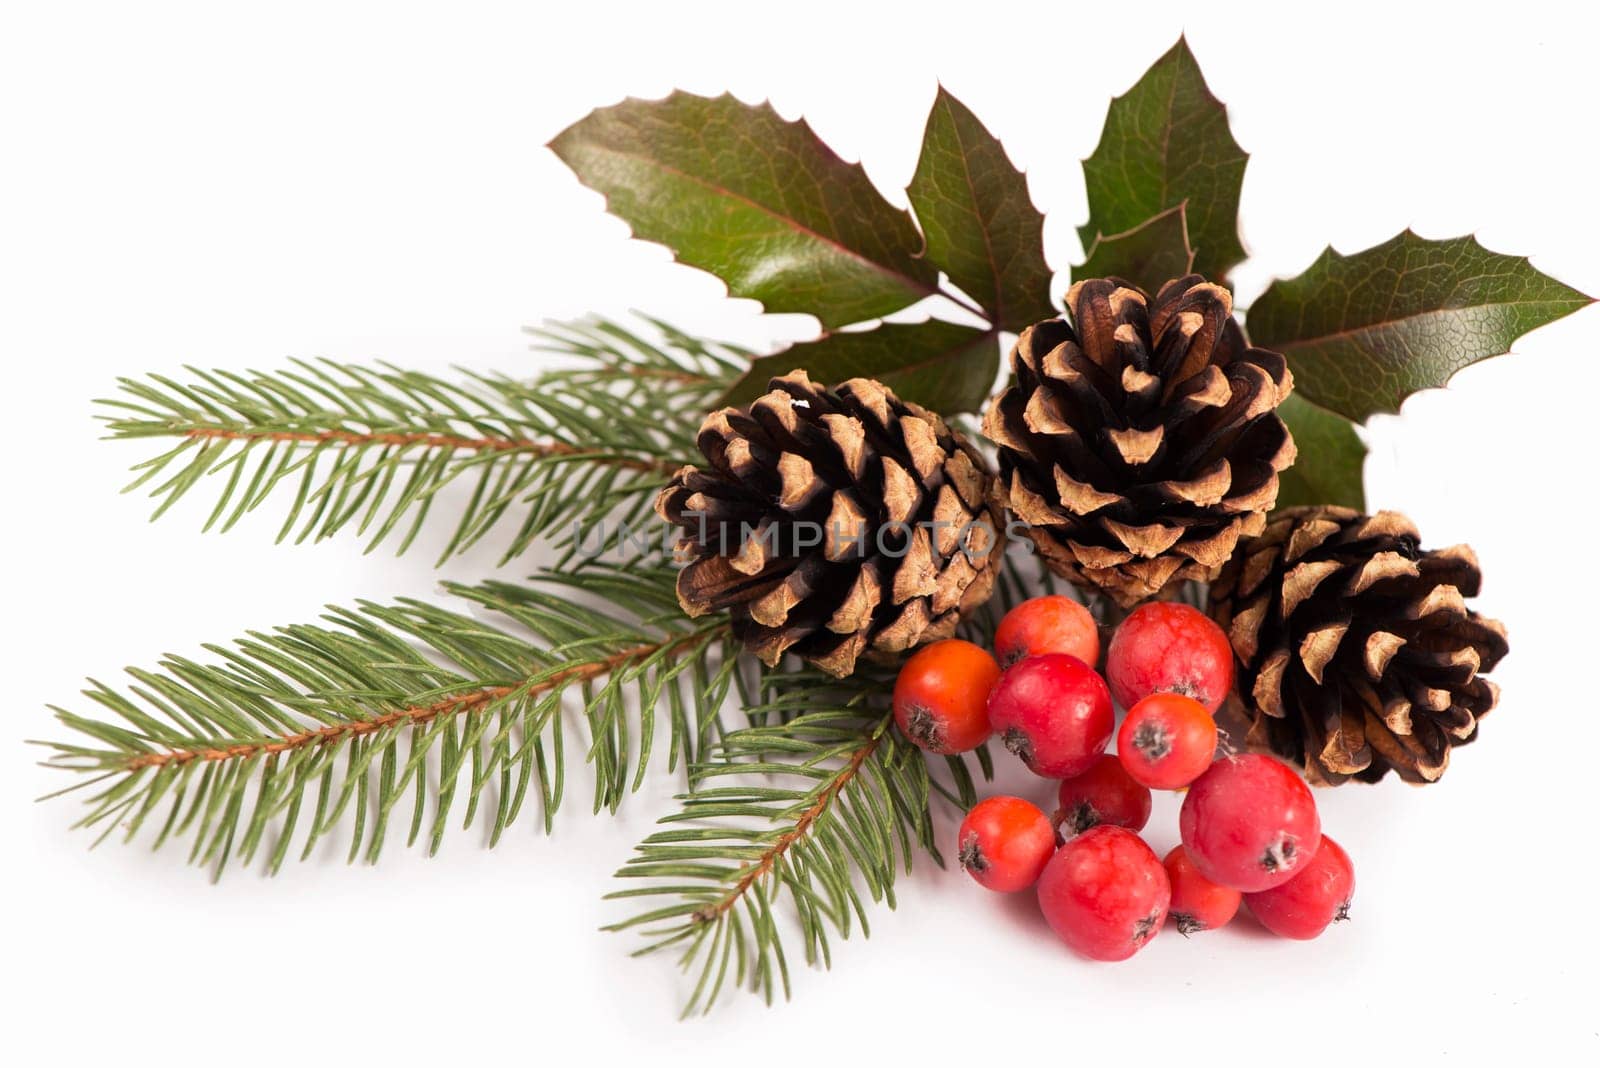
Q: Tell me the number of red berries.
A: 11